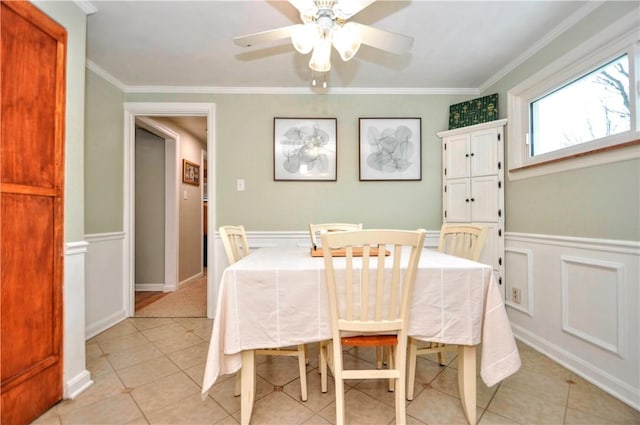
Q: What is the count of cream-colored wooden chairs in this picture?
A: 4